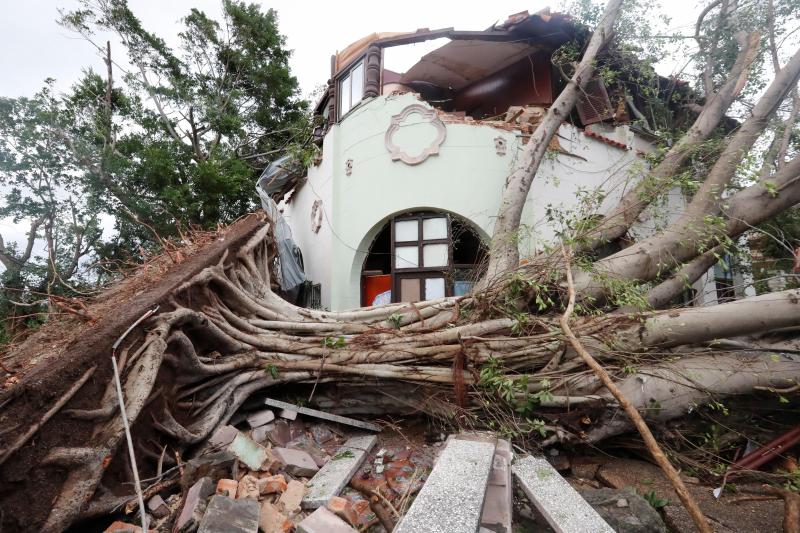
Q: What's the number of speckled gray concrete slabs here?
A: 4